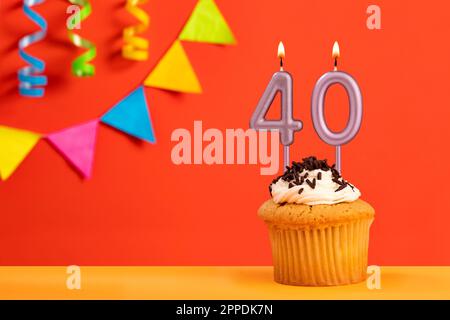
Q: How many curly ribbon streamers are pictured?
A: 3